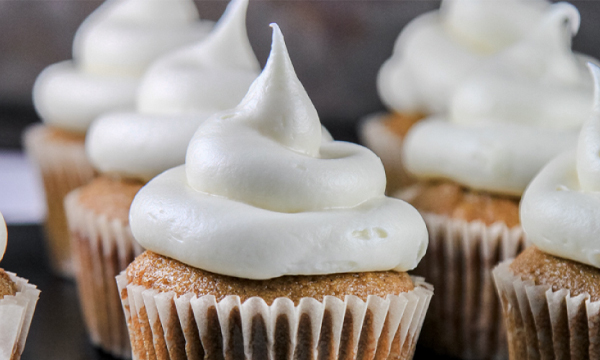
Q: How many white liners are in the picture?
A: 7